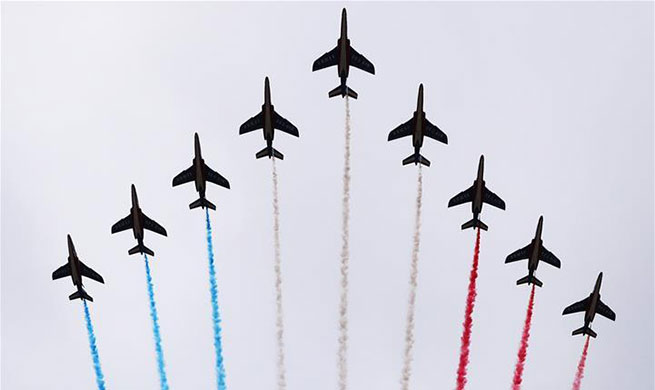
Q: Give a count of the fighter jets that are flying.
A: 9